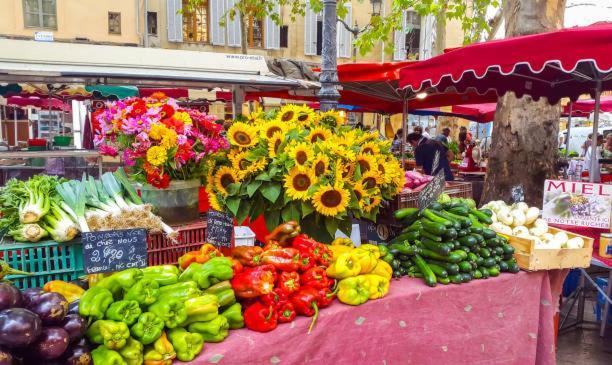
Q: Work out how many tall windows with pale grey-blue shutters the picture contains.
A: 4